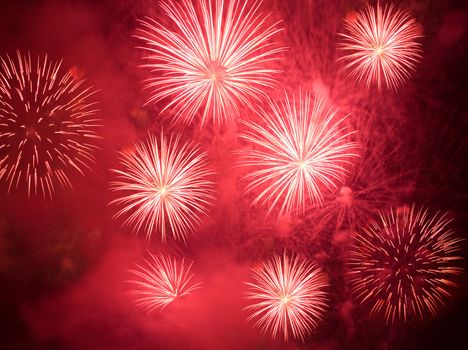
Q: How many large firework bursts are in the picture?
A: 8